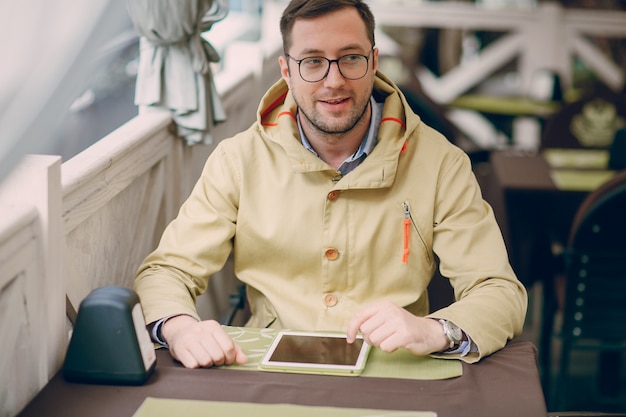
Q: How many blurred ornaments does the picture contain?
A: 1